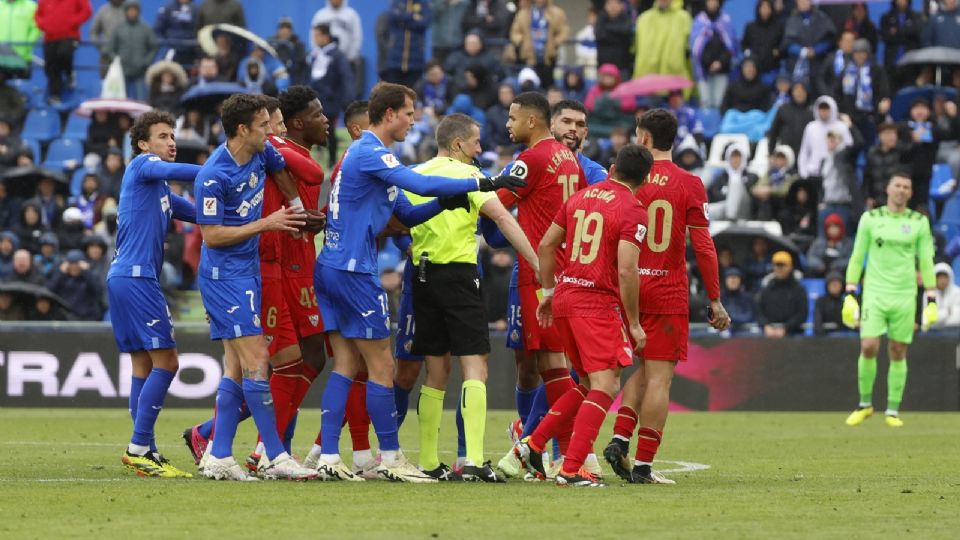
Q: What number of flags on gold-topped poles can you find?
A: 0